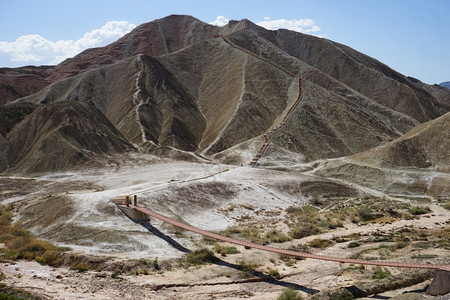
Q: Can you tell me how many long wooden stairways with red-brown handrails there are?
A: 1